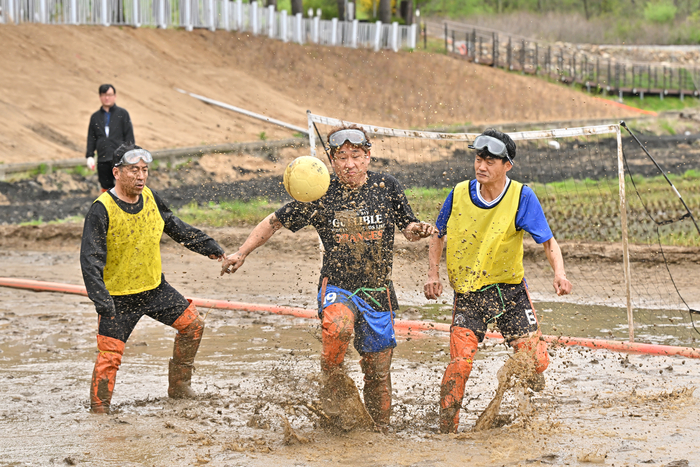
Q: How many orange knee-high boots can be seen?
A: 6